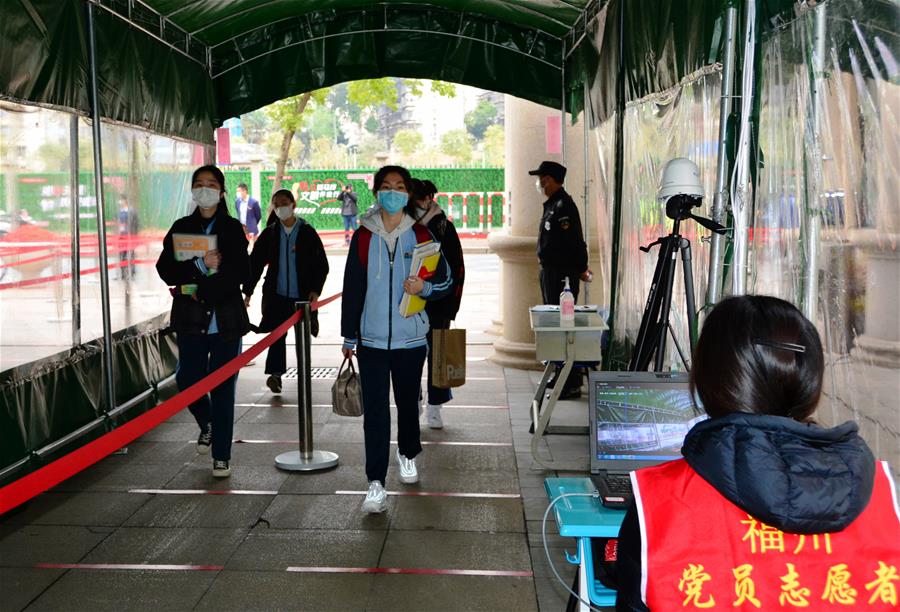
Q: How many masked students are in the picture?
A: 4